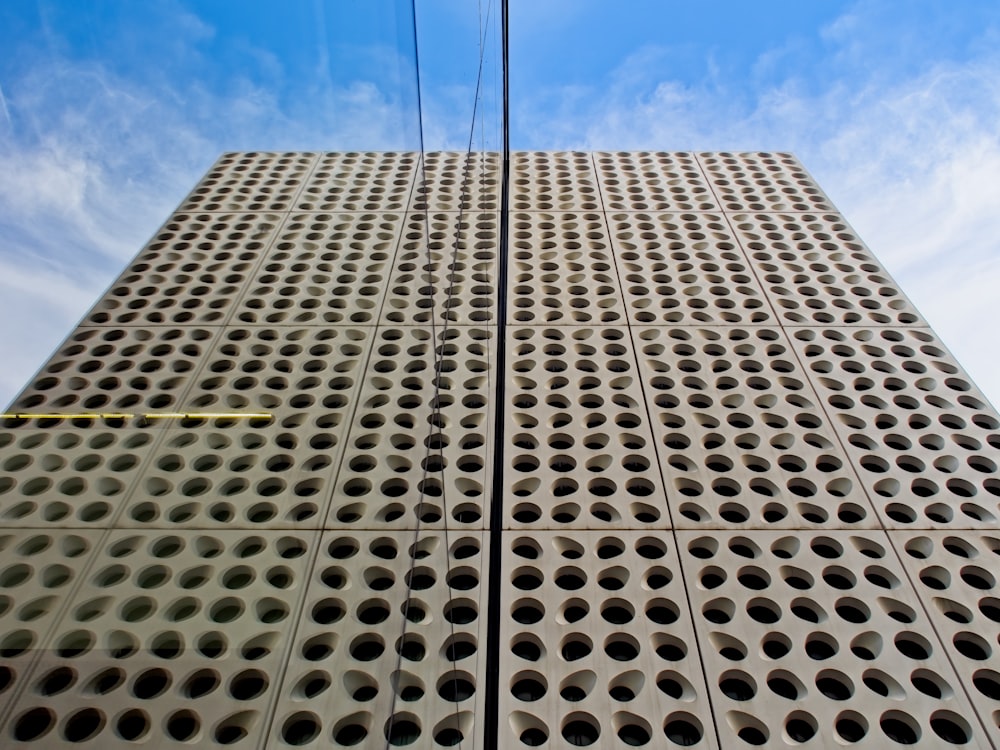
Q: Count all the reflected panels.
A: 12